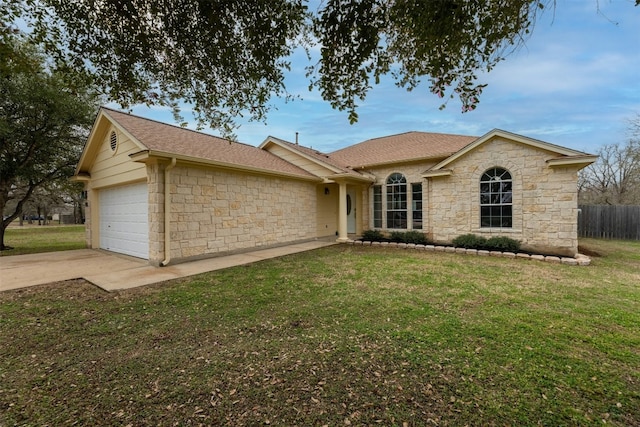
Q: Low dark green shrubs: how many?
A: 5